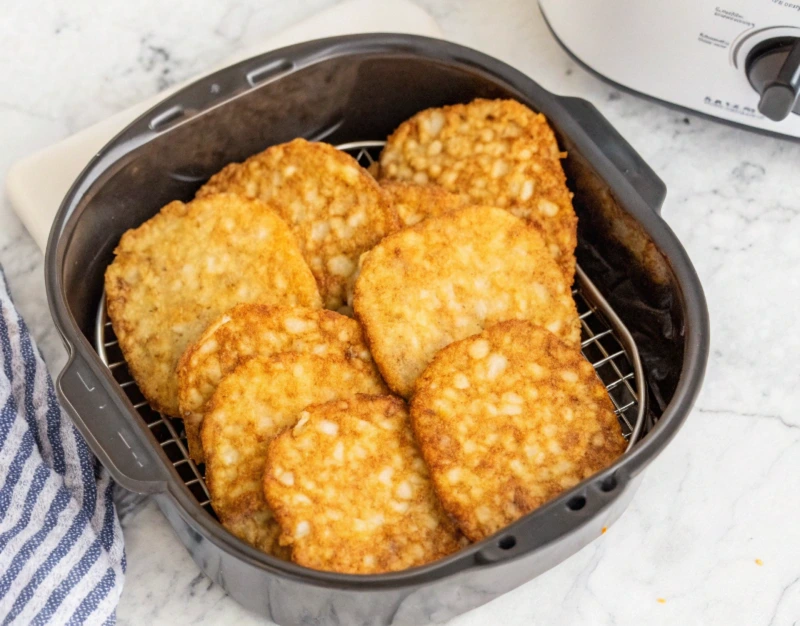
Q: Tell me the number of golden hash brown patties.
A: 9